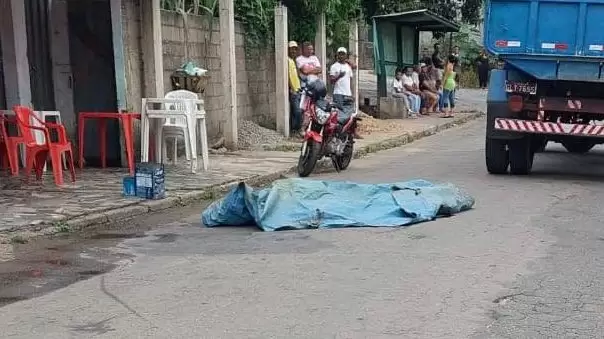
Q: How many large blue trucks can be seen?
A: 1